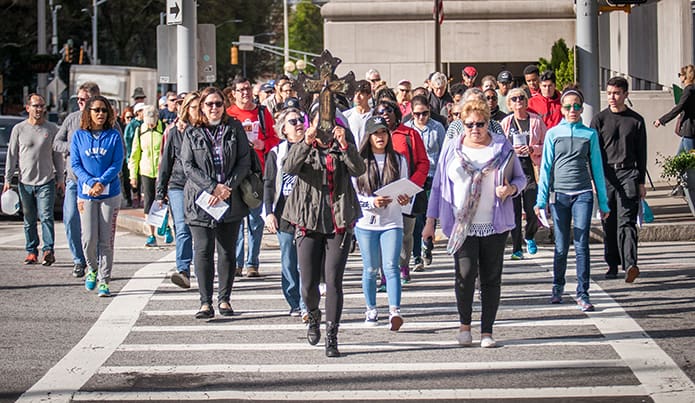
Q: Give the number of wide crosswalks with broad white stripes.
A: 1